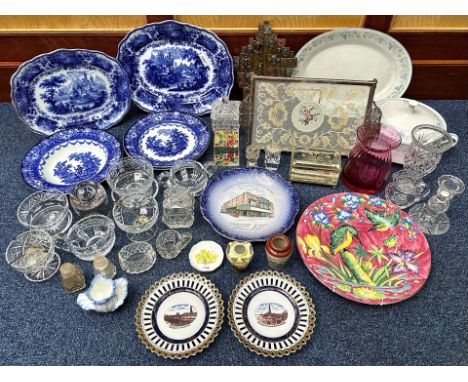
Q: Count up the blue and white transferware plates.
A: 4